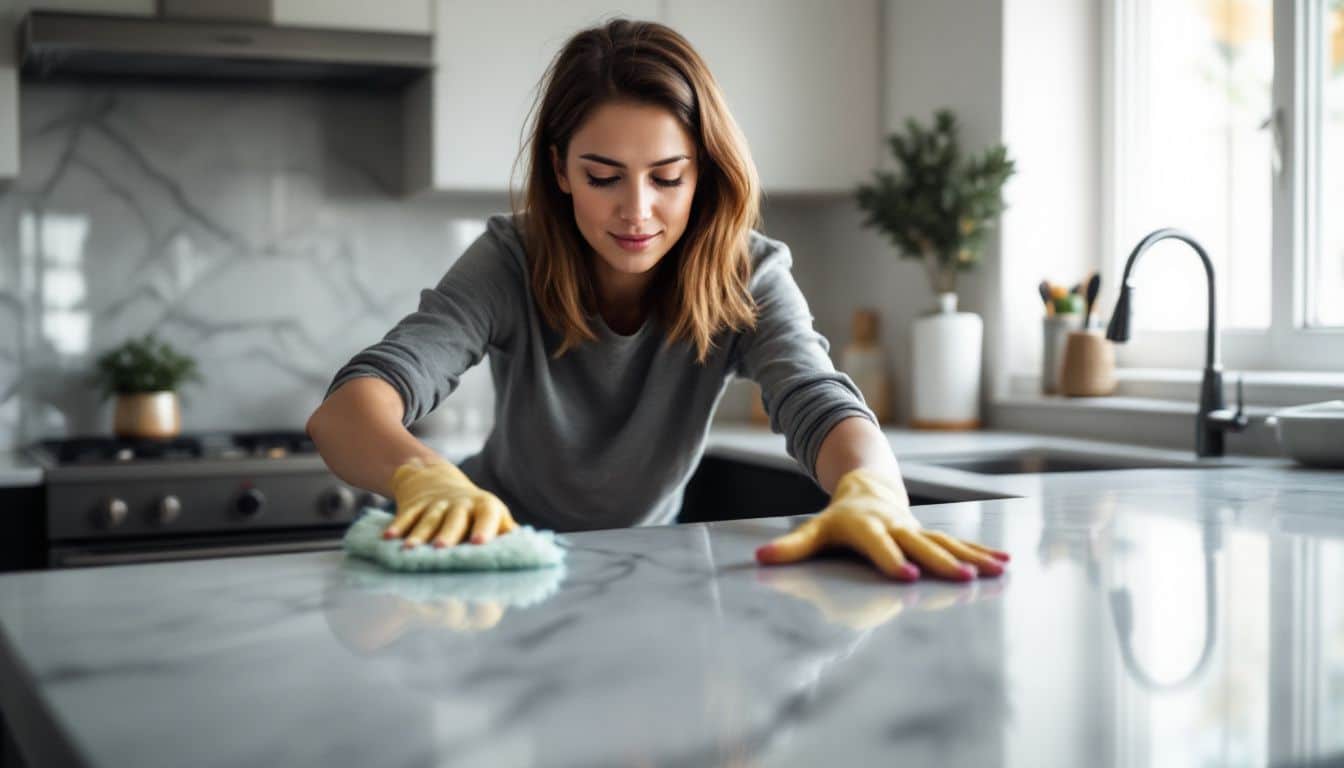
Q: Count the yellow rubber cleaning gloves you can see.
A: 2